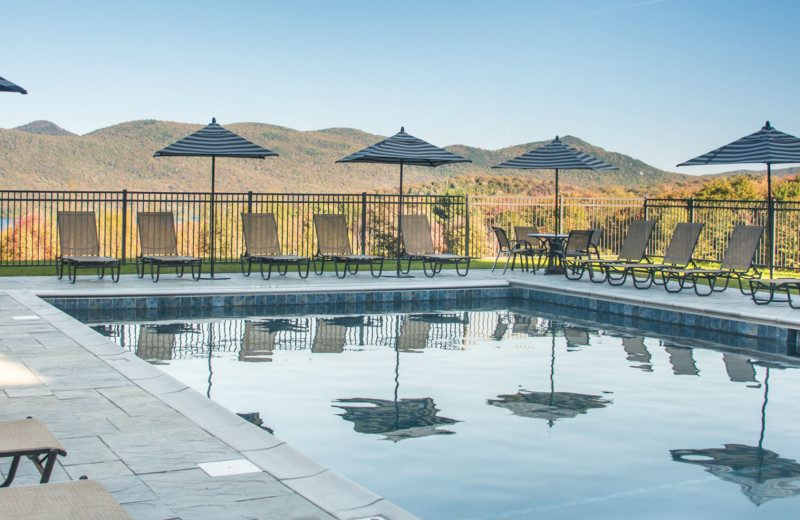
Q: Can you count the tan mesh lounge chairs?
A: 11